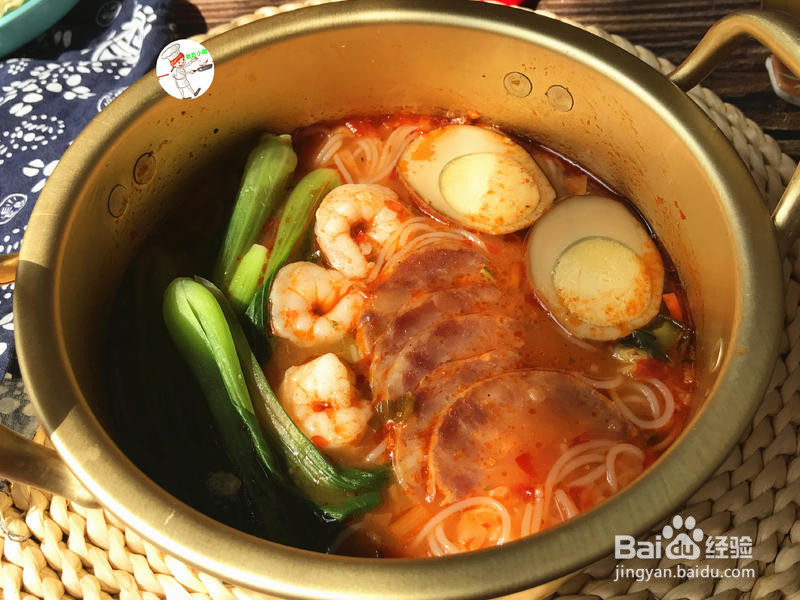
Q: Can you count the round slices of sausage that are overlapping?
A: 5